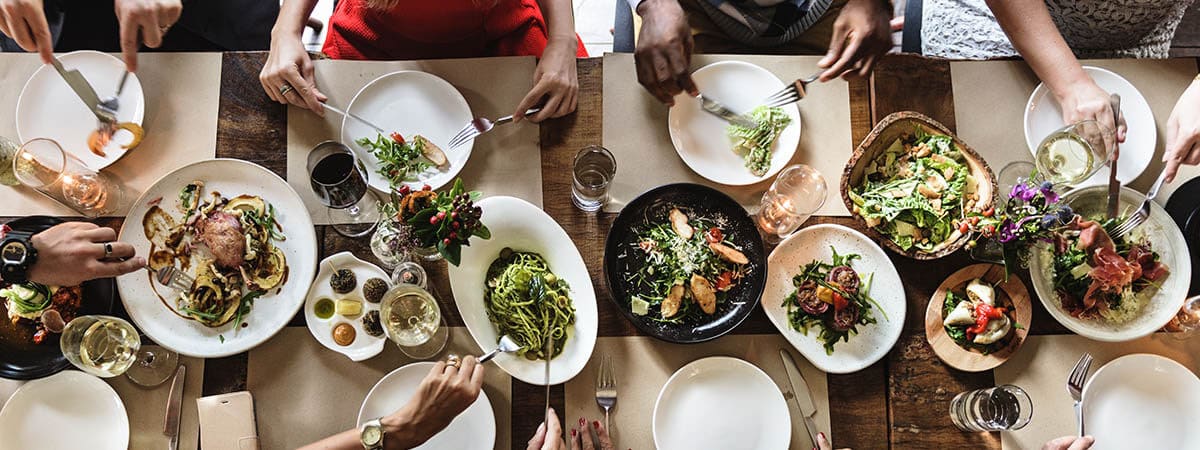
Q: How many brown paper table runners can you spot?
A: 8